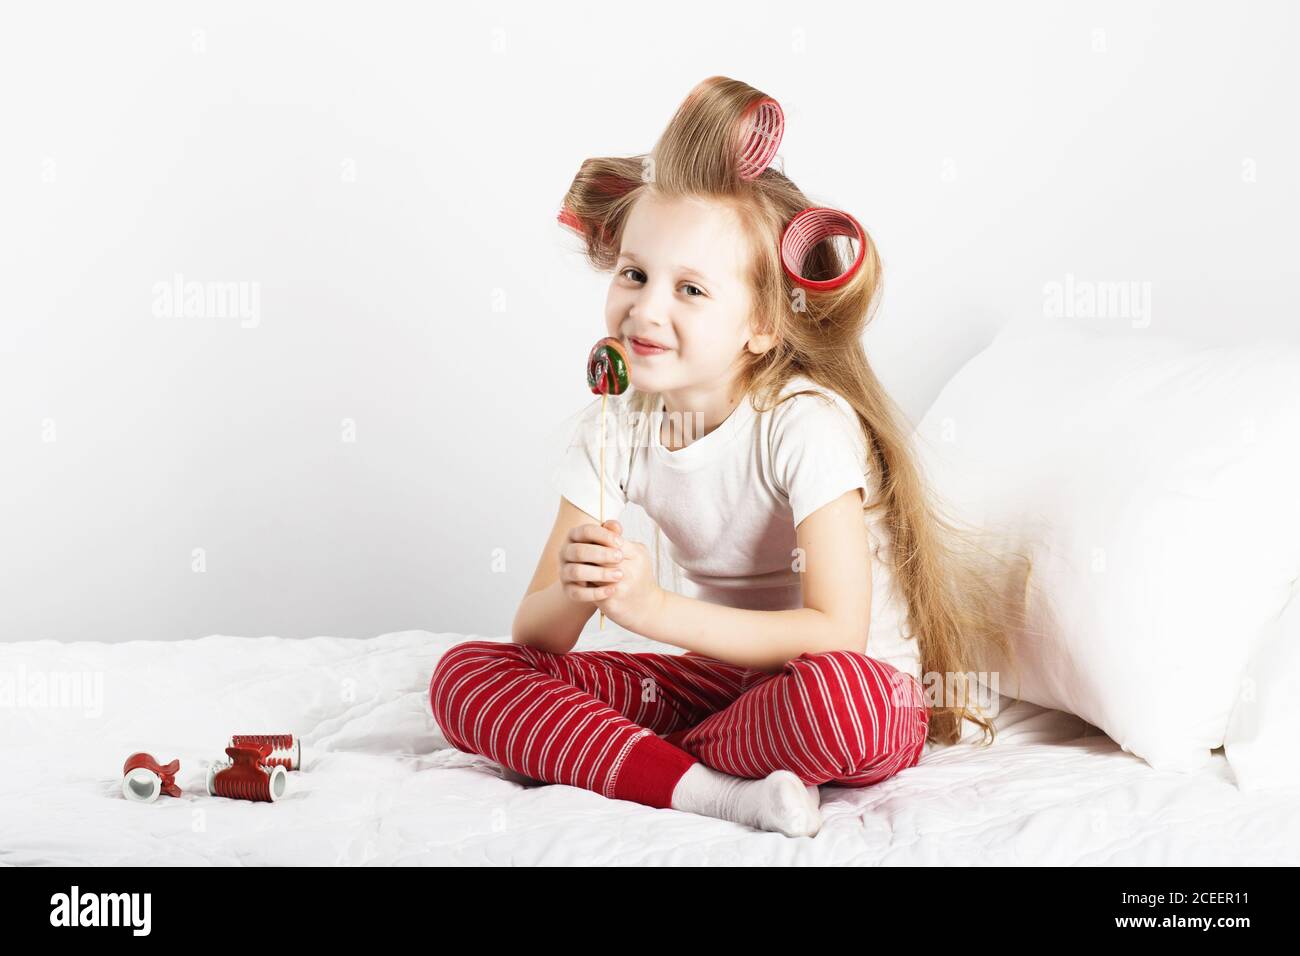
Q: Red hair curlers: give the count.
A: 6